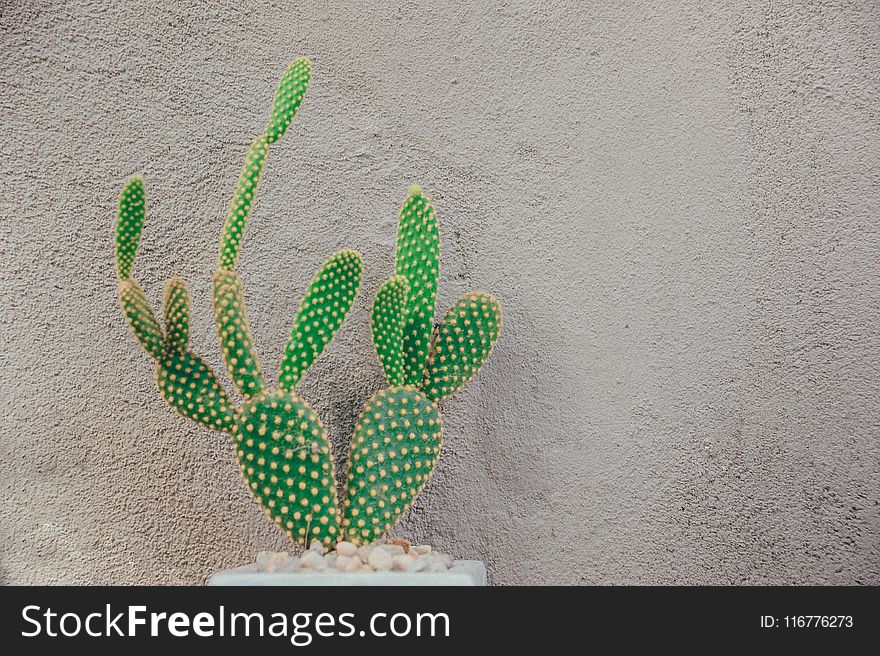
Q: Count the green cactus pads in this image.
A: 13